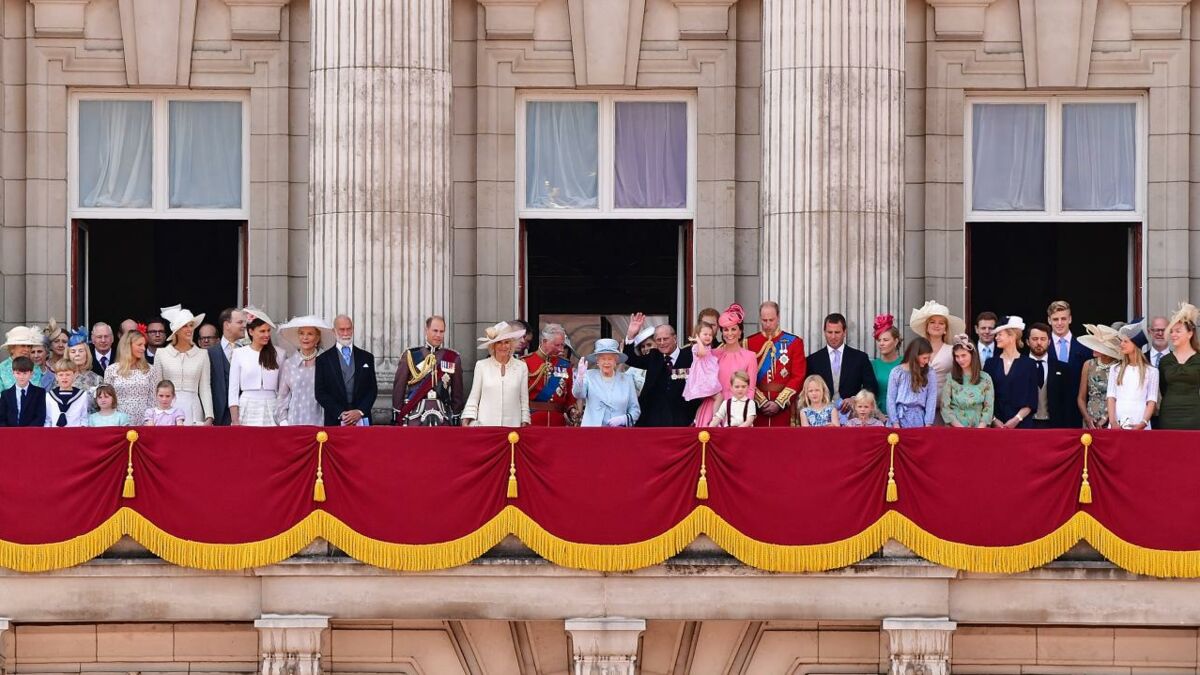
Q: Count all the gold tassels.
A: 6